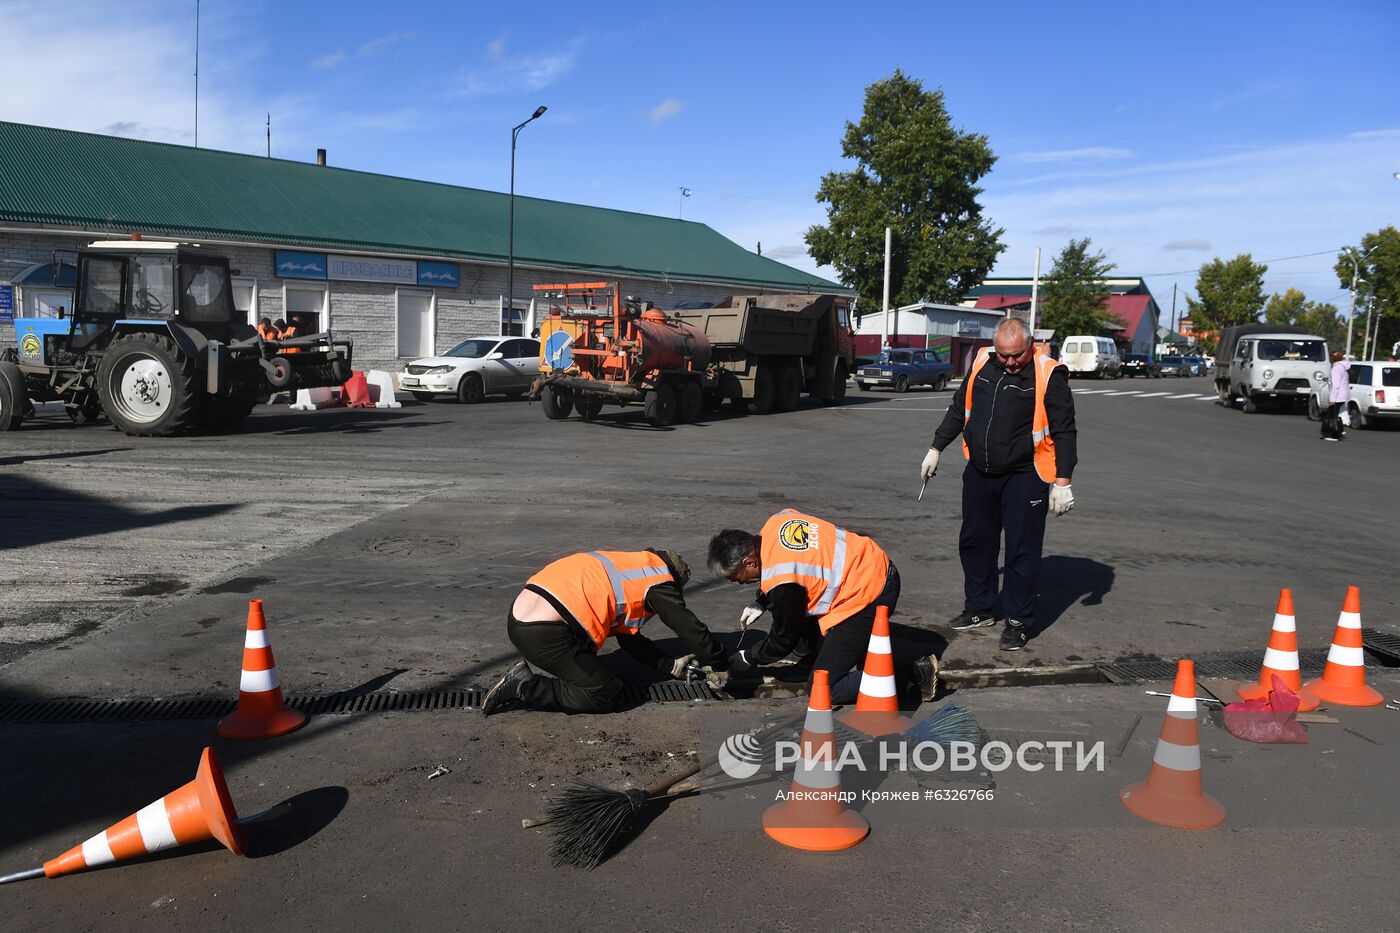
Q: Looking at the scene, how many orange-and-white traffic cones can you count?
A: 7